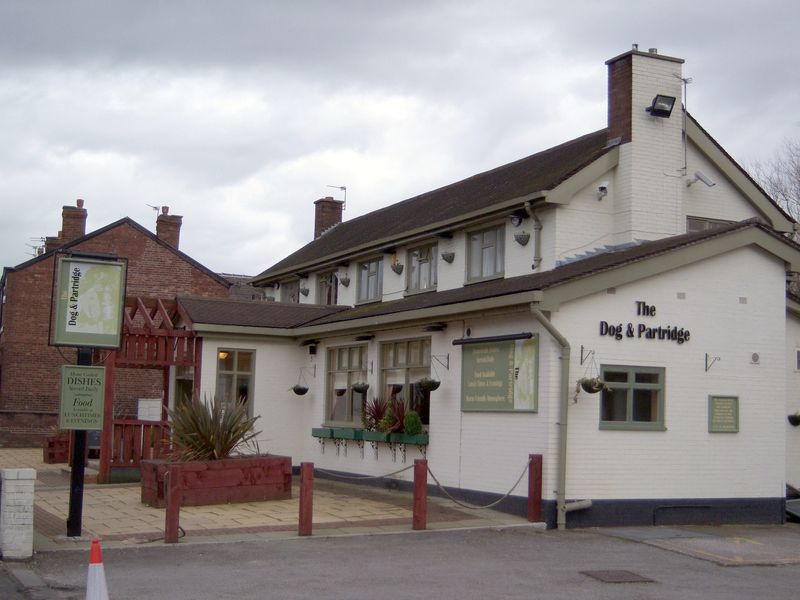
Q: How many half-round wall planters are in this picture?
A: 5